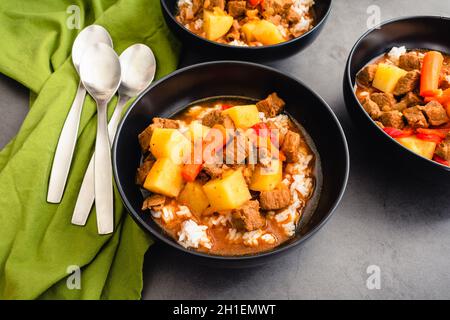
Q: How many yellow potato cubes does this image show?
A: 11